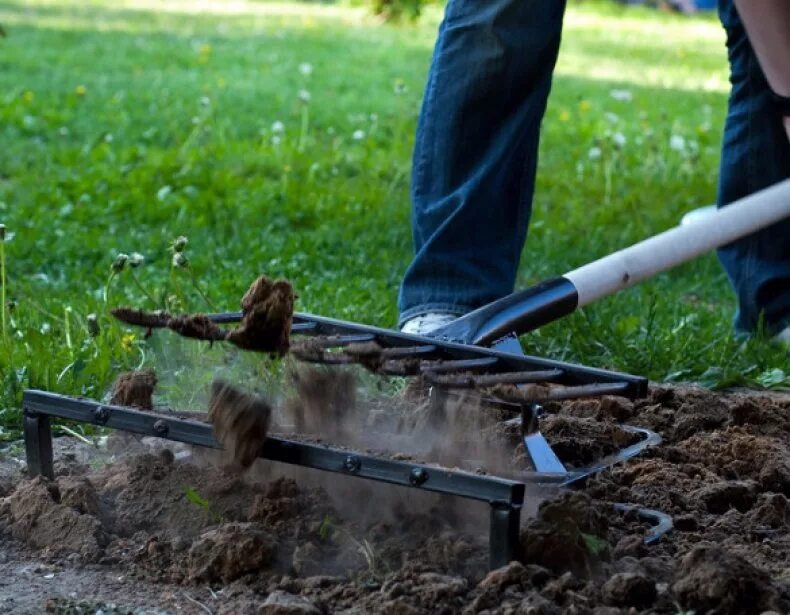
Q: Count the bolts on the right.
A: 2